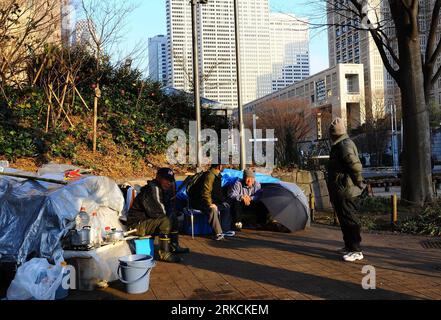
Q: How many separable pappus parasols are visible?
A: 0